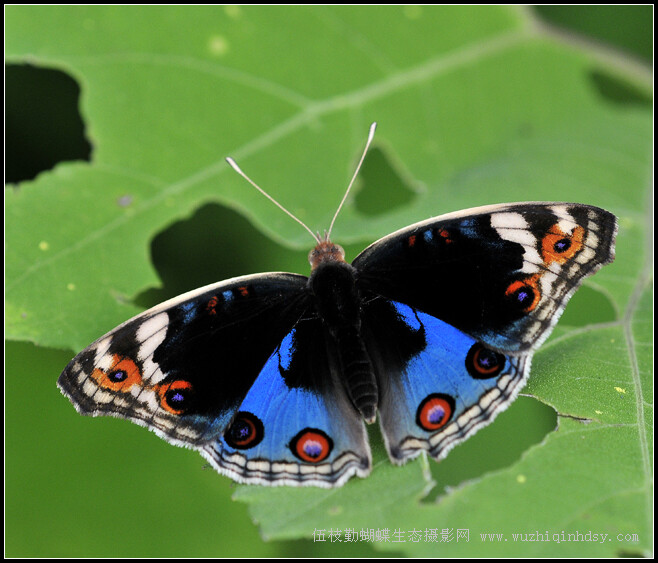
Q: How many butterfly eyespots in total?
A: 8